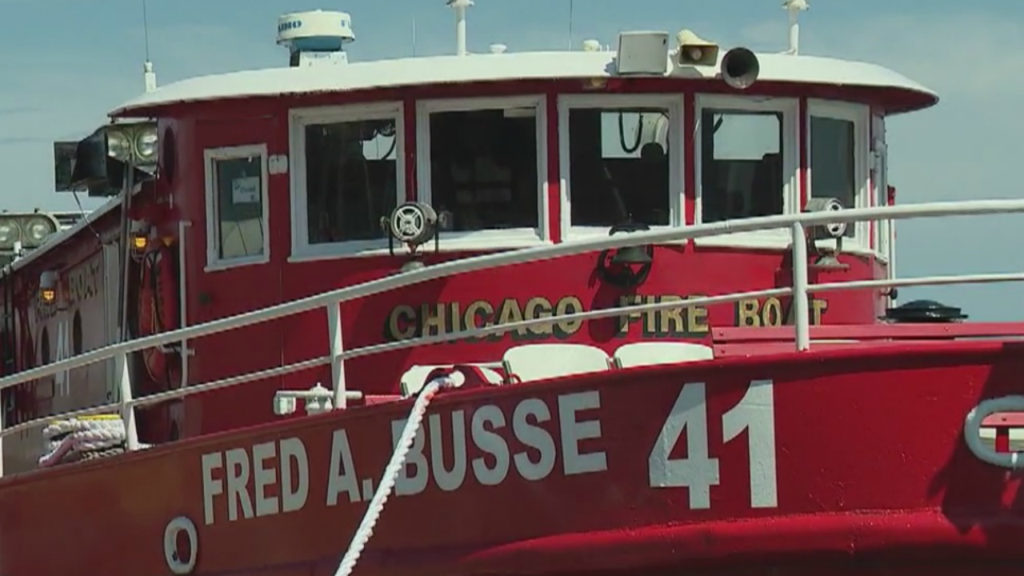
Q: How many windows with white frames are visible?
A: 6